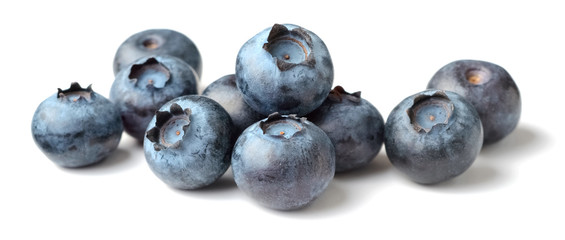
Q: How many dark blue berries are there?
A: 10